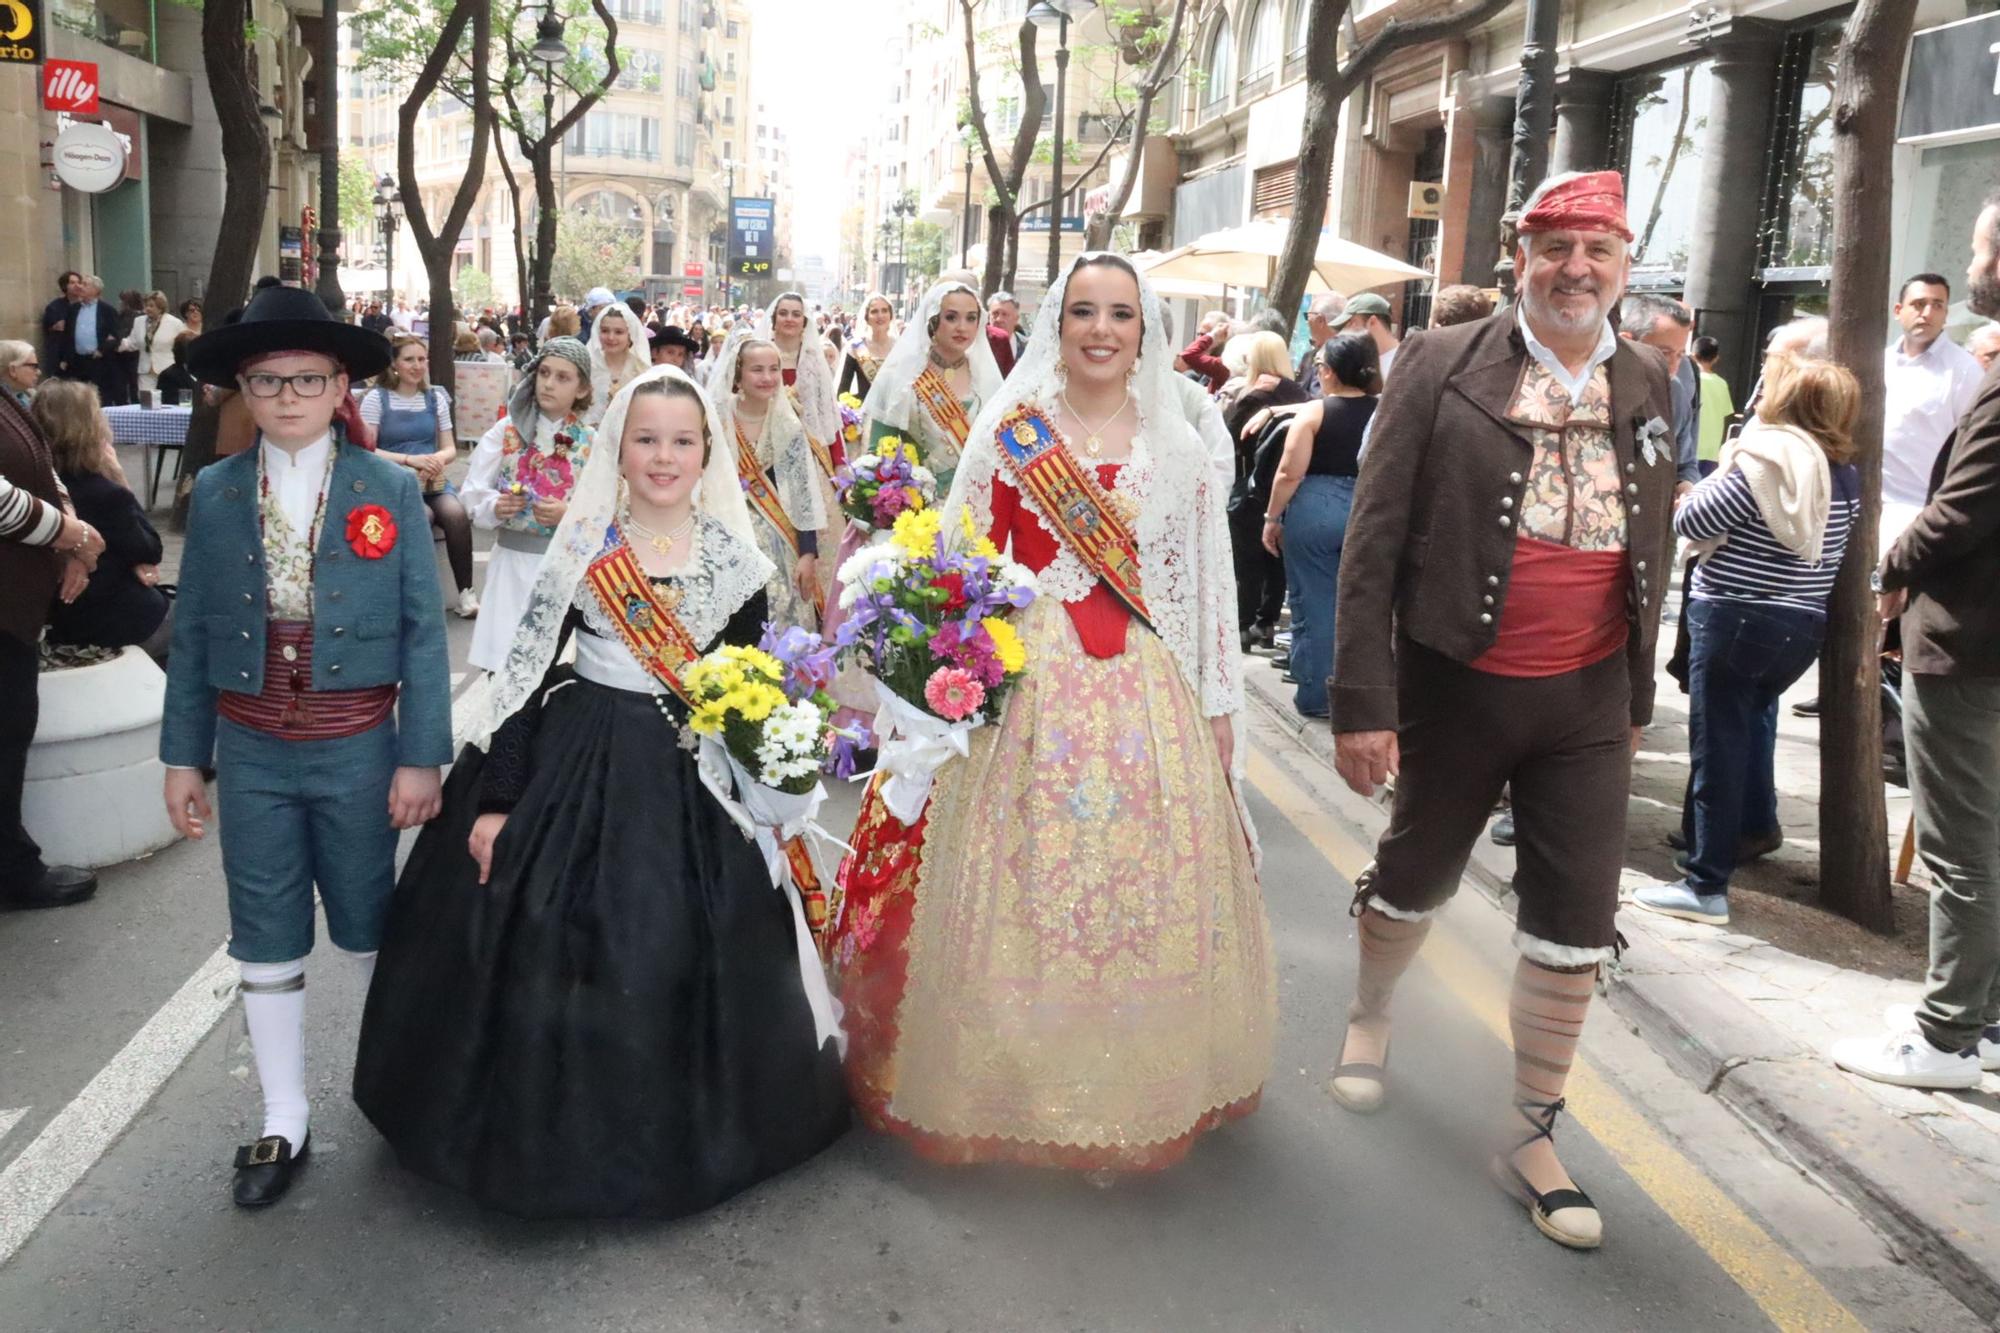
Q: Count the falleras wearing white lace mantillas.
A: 7